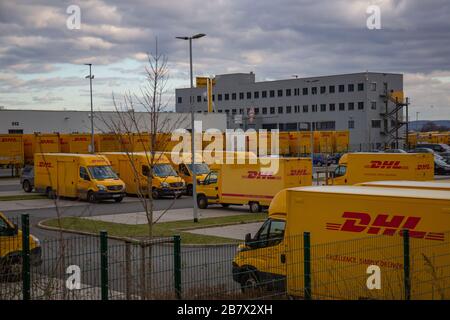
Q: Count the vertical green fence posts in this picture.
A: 5